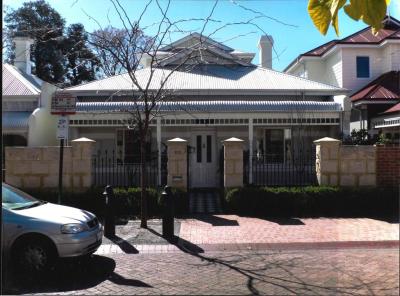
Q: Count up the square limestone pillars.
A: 4